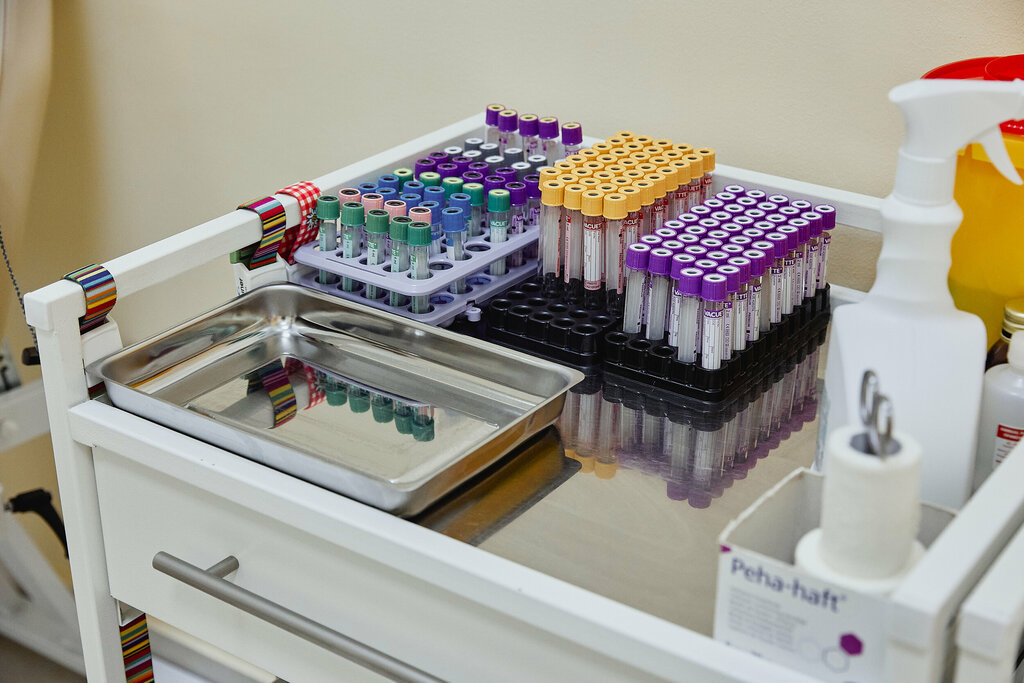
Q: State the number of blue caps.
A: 9